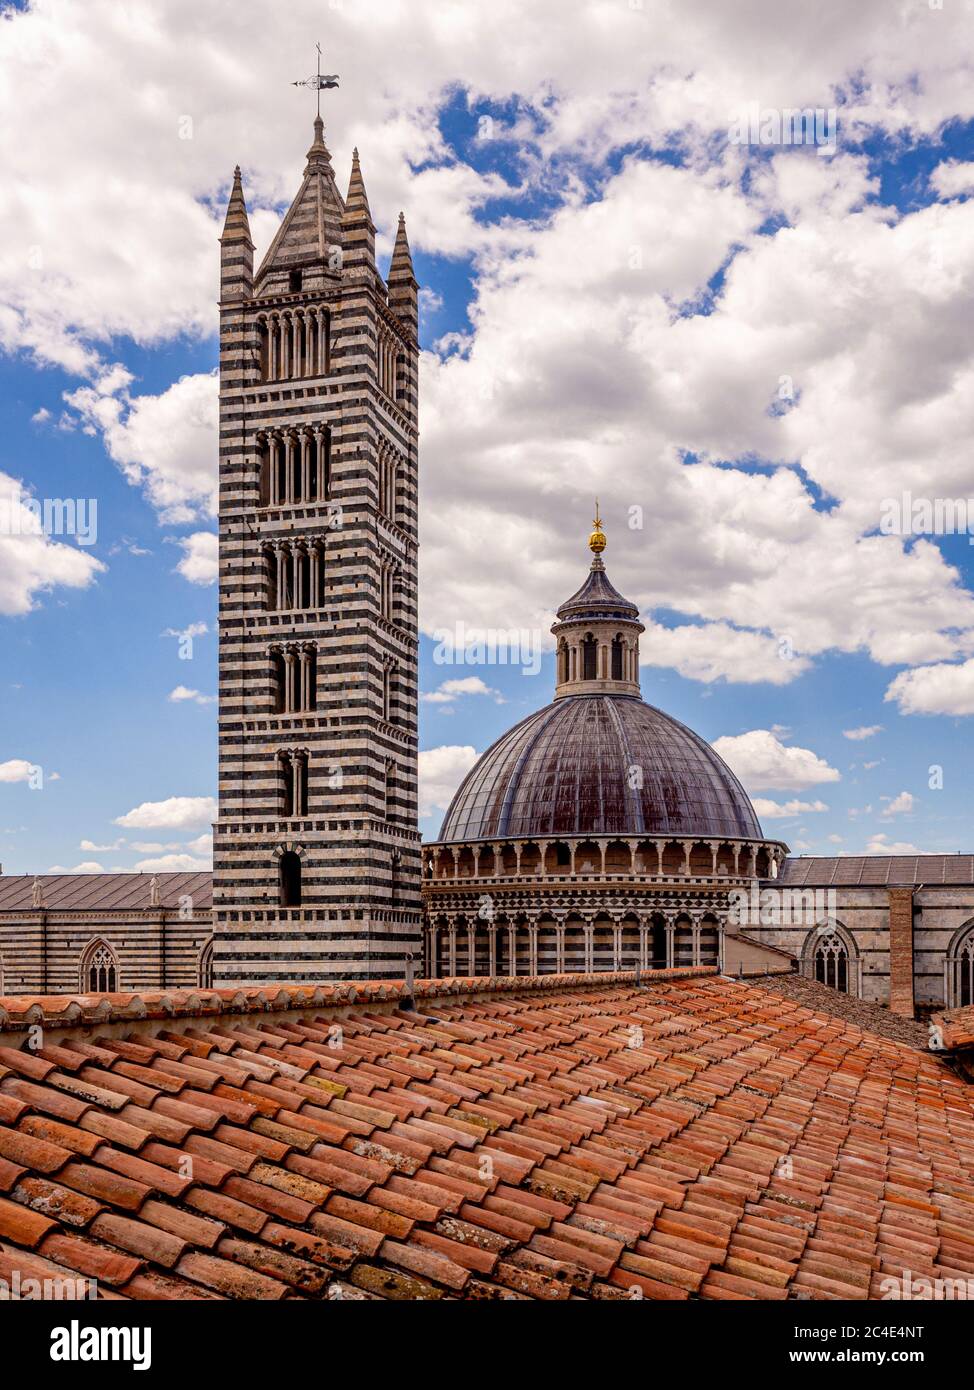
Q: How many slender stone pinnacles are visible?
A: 3